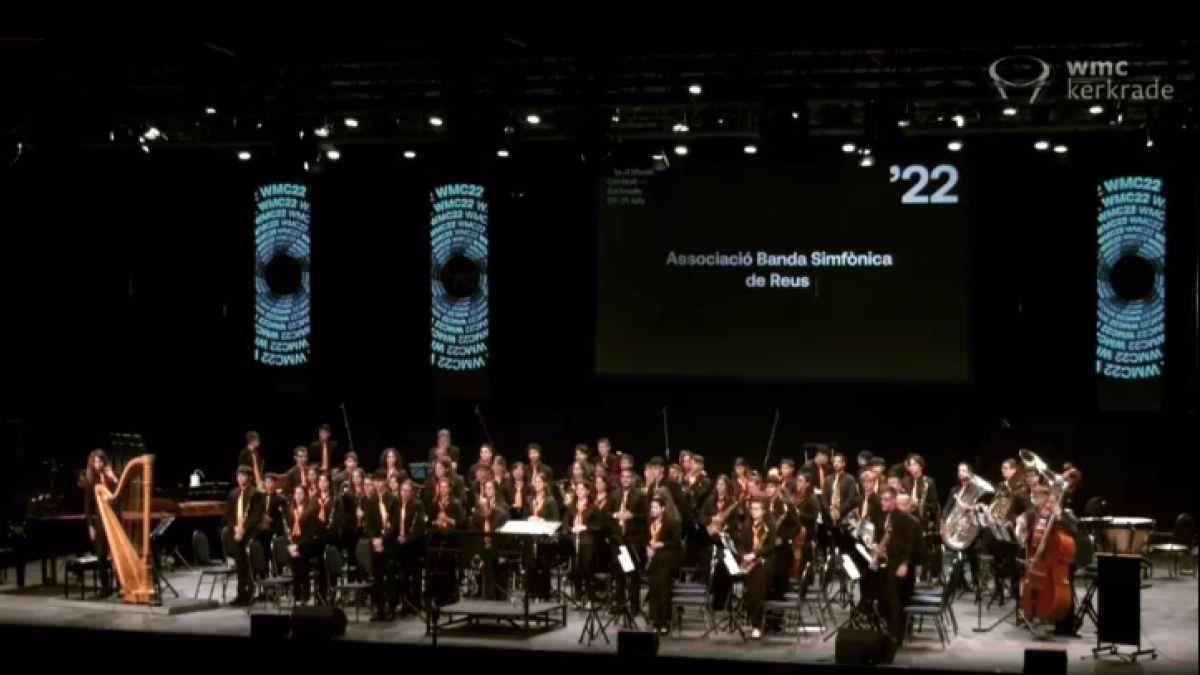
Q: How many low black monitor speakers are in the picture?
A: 5